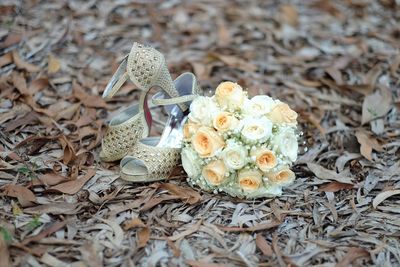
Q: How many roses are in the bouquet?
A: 15